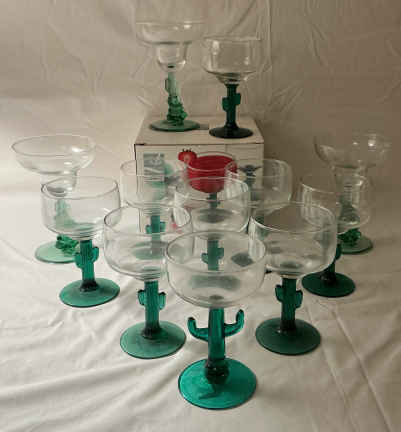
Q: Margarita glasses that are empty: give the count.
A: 12